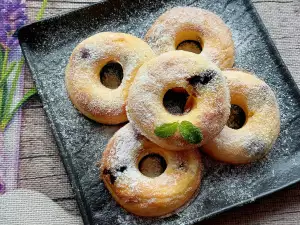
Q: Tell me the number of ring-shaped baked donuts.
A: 5